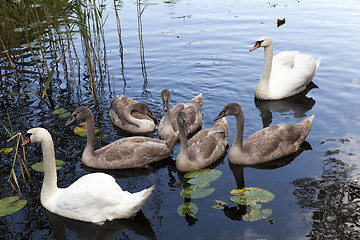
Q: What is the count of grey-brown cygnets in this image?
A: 5